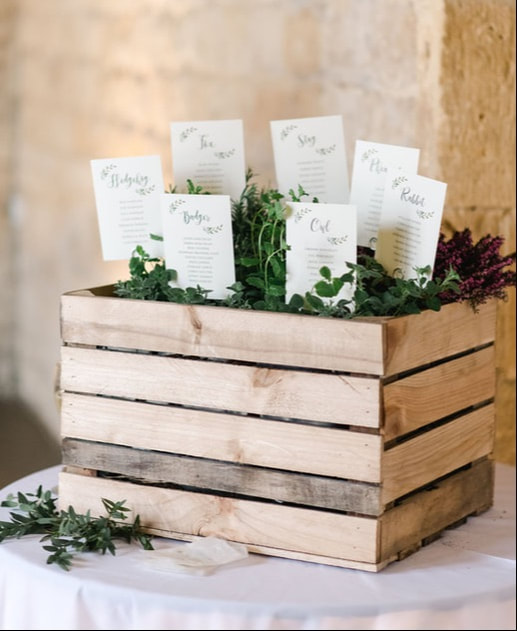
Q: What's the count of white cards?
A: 7